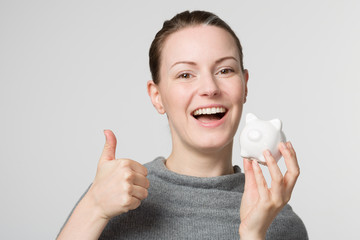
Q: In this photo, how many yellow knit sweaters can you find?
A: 0